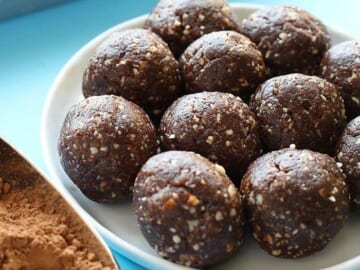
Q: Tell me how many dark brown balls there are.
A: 11